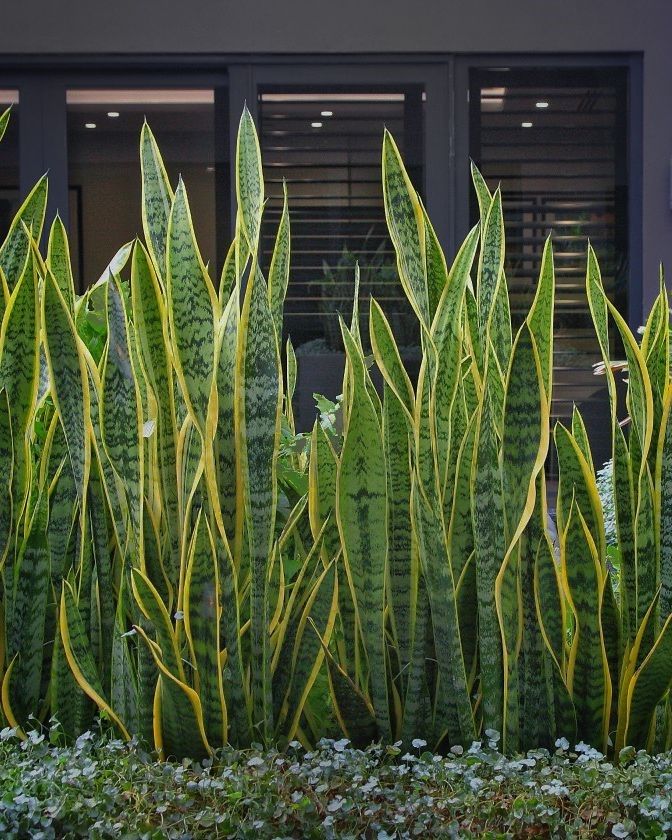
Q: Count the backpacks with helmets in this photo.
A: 0